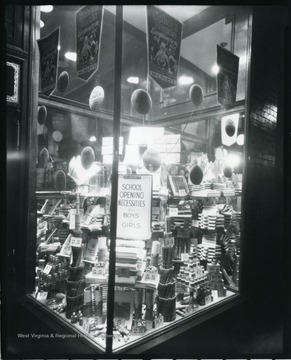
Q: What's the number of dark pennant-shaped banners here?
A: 4